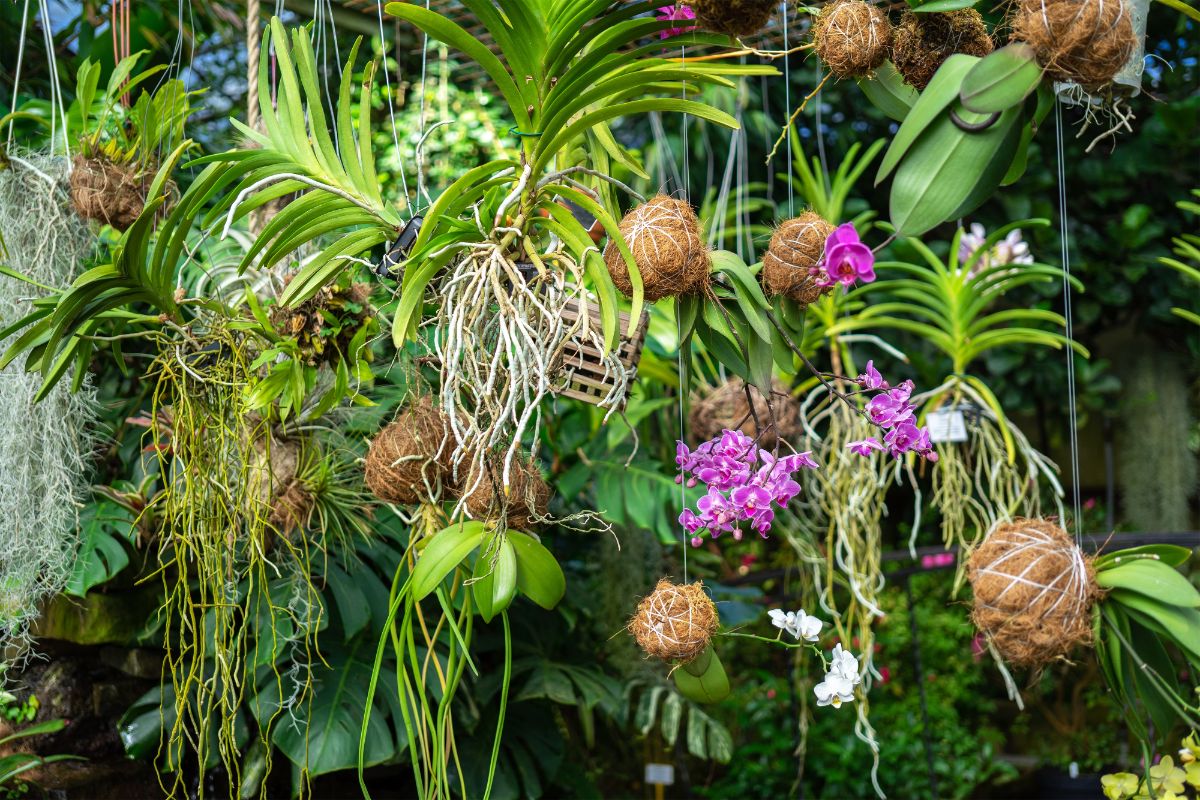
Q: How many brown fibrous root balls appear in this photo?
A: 12